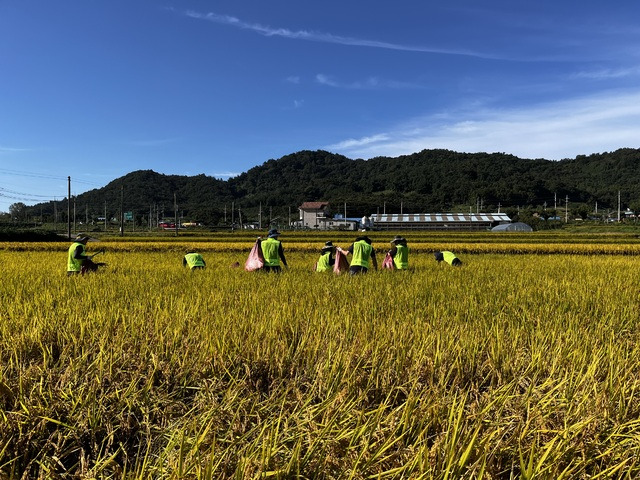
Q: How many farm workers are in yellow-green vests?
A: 7